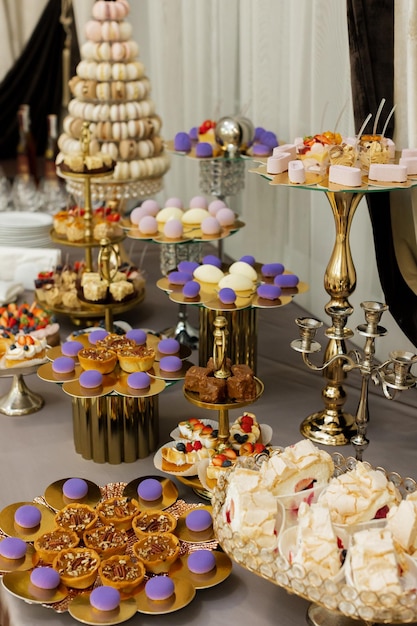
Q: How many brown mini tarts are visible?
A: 11